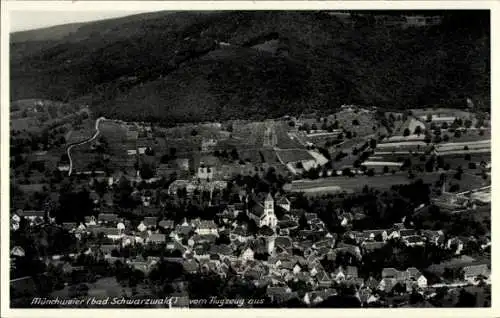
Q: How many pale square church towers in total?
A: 1